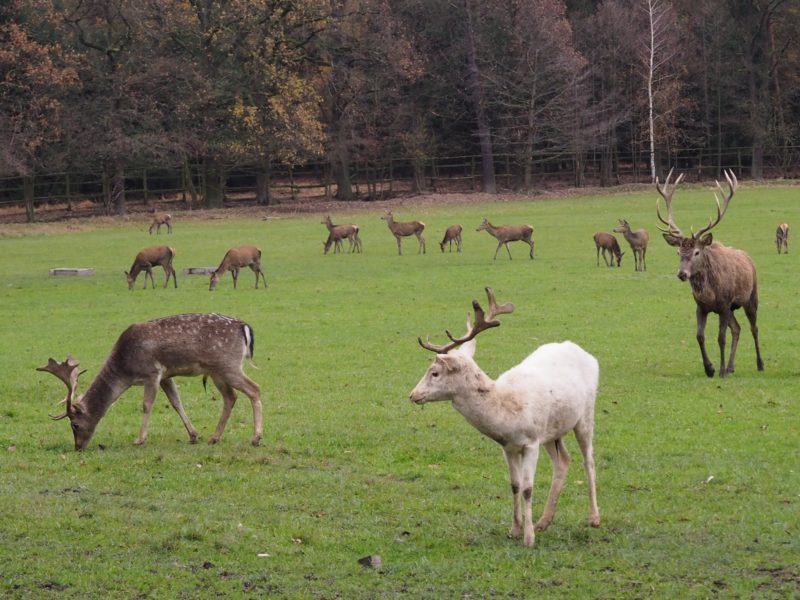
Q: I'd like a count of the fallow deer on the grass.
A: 2